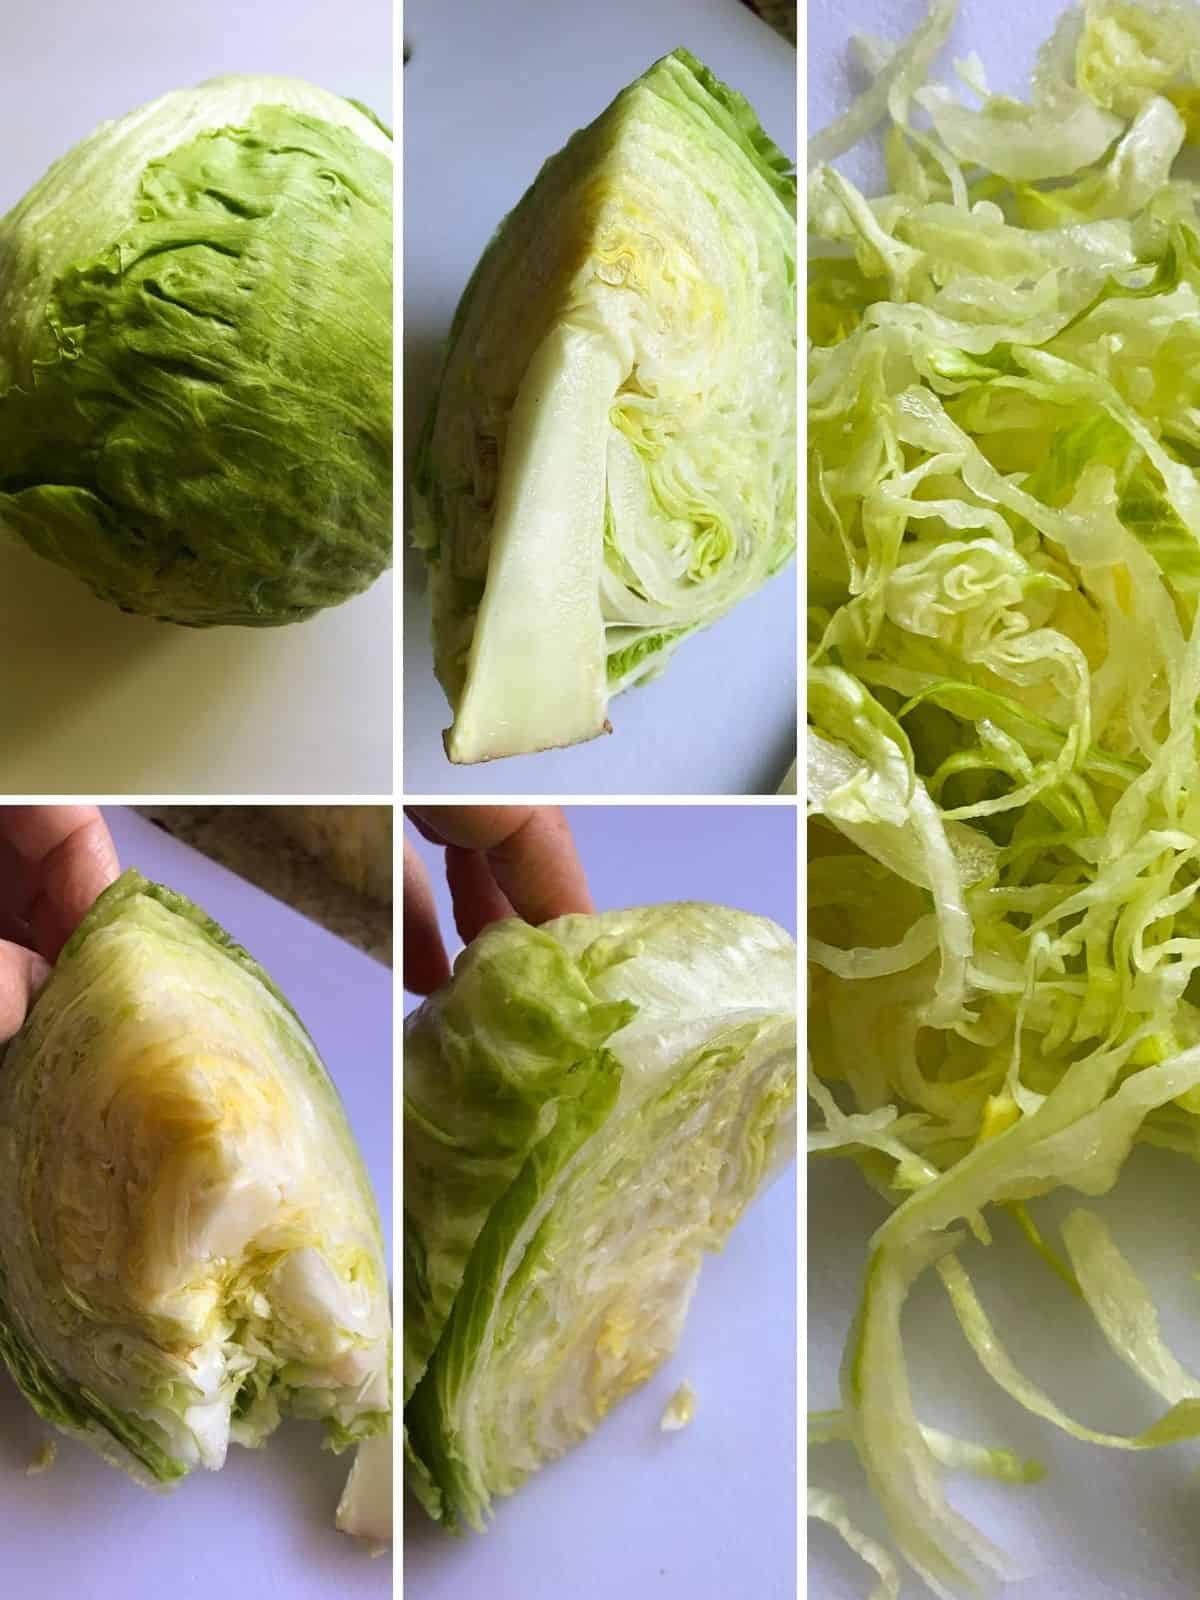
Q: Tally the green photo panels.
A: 5